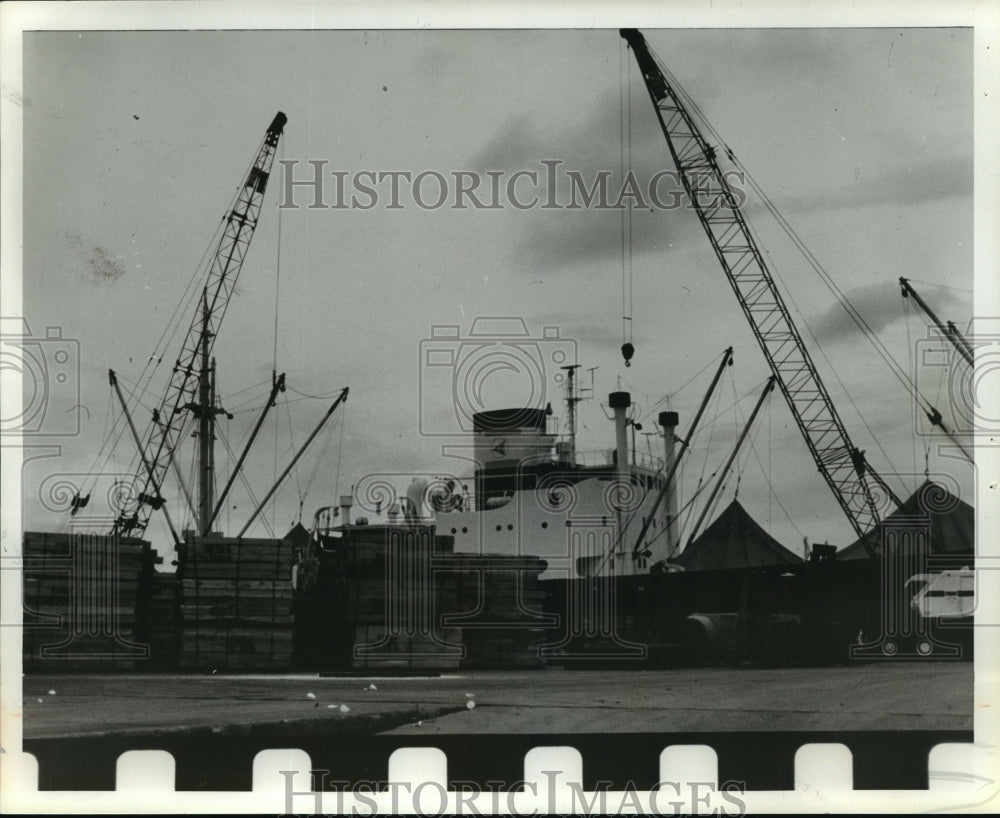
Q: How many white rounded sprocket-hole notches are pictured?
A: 8